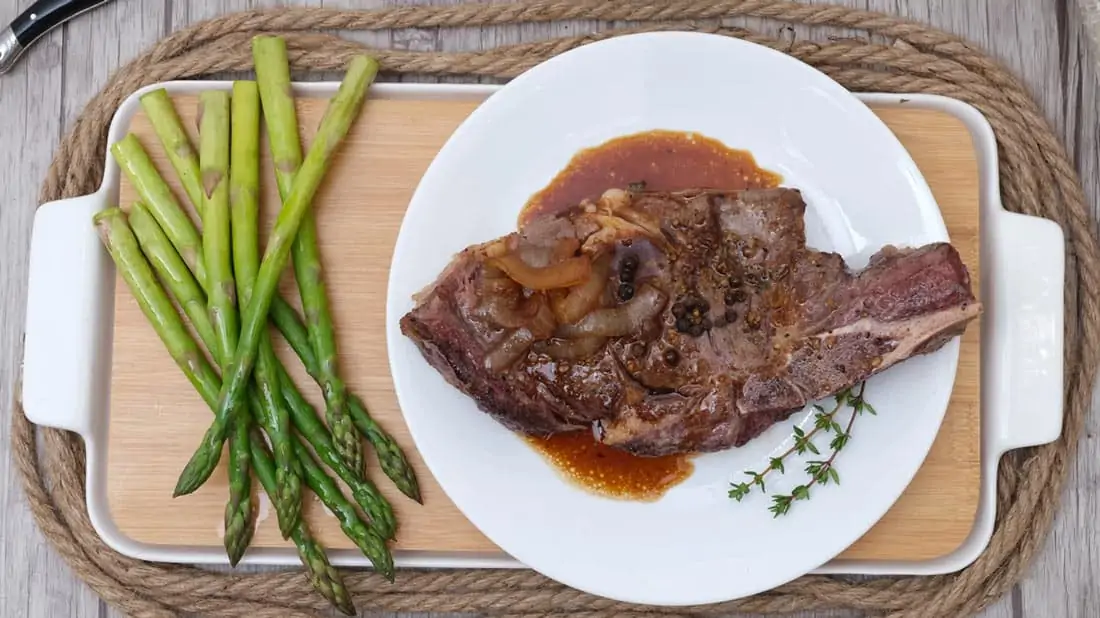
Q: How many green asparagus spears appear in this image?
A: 8